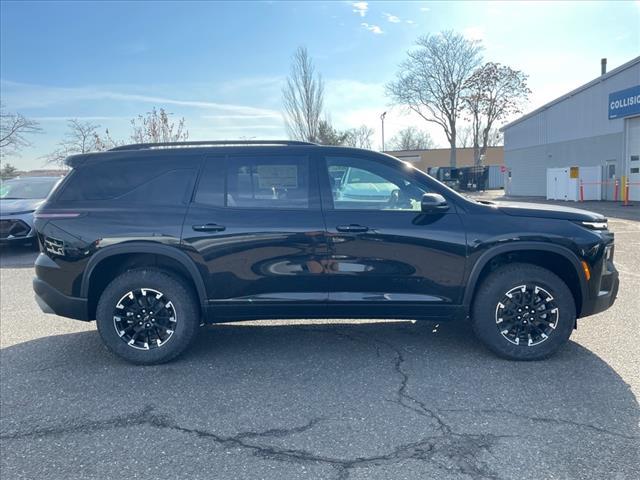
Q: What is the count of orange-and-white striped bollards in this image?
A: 3